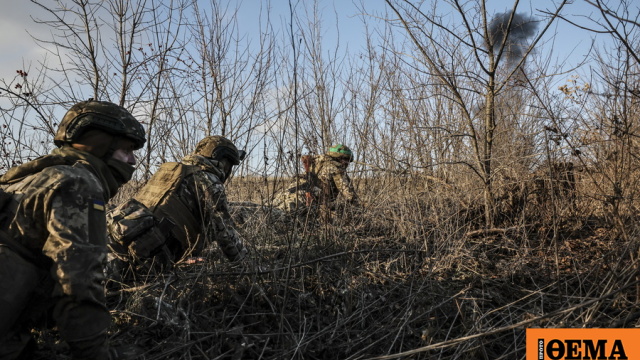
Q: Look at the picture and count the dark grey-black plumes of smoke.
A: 1